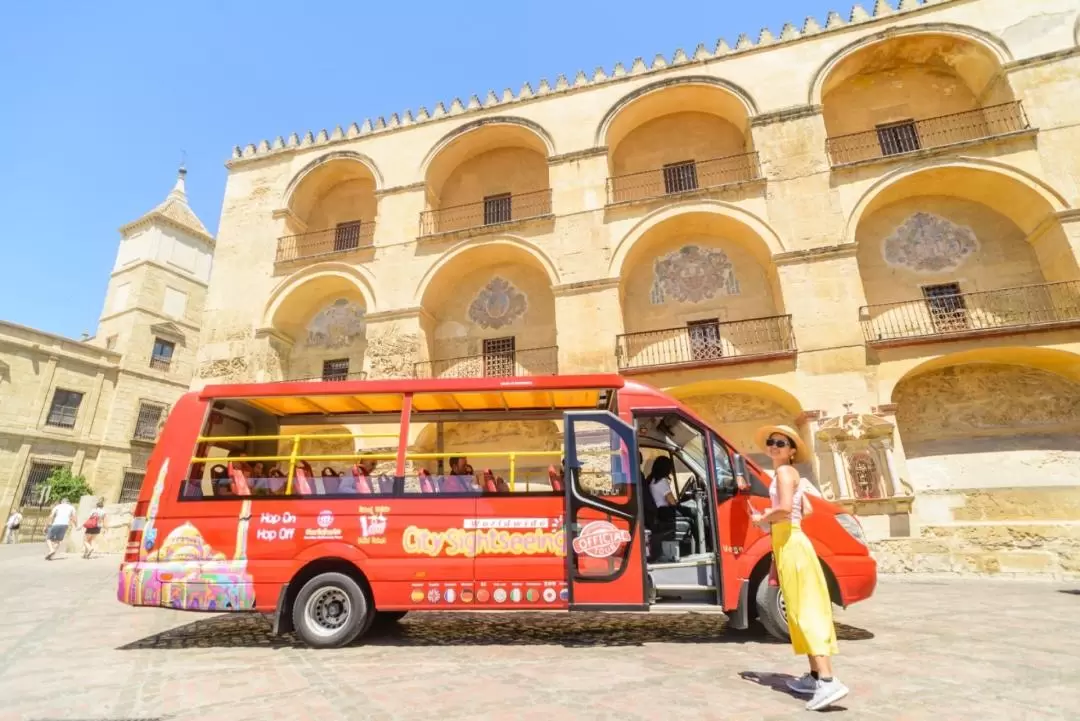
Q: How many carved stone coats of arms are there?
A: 4